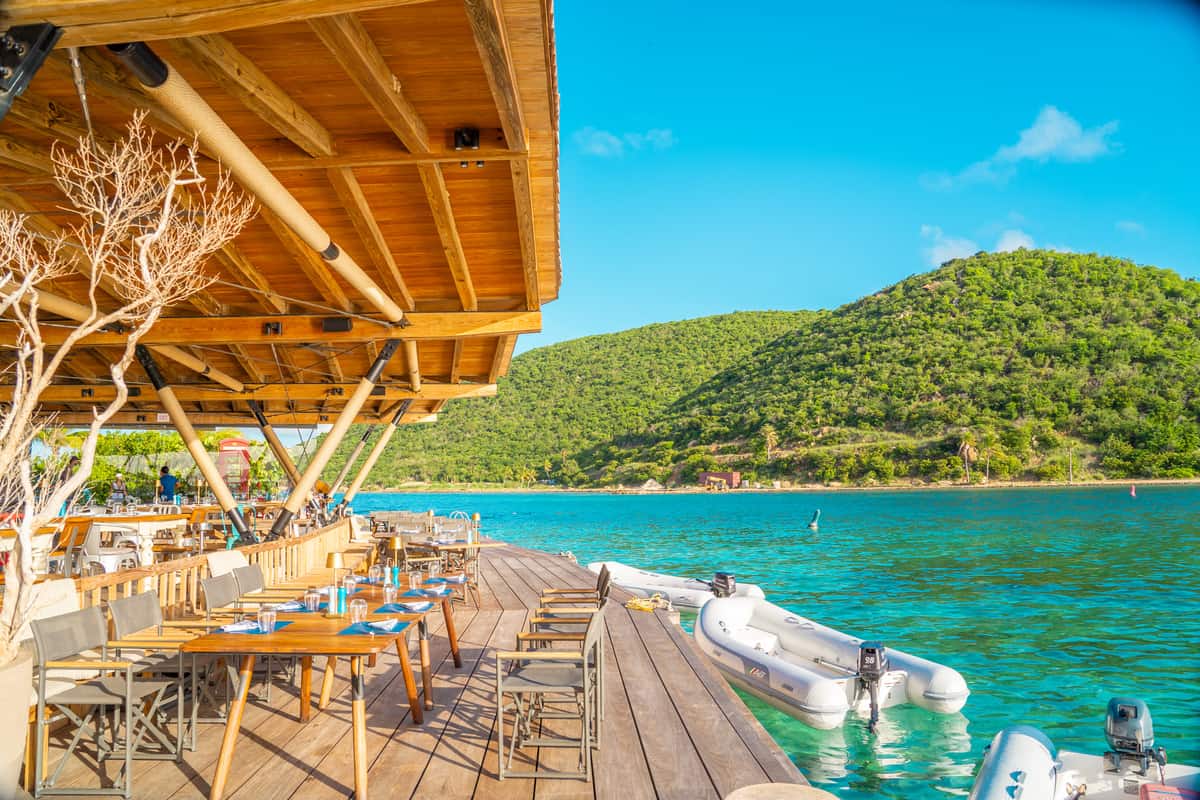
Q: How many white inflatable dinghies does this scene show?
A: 3